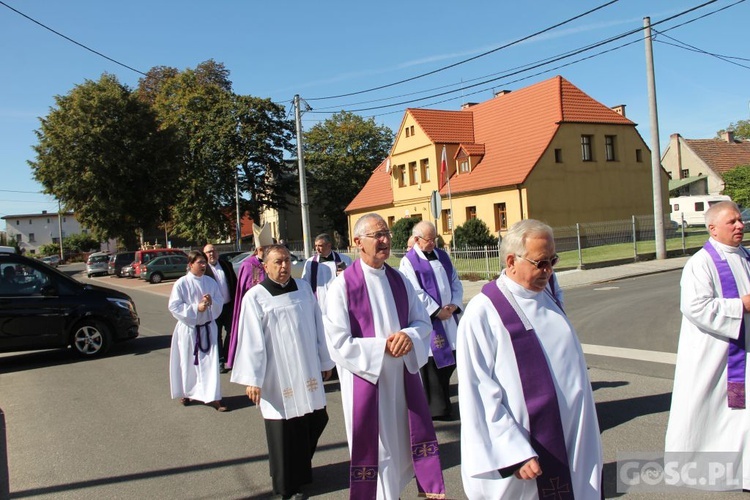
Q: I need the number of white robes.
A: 7